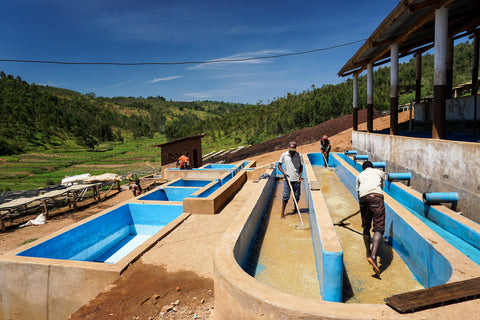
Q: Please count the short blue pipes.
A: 5